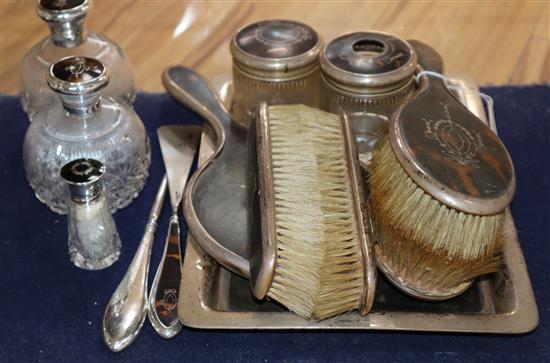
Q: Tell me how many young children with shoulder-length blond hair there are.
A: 0